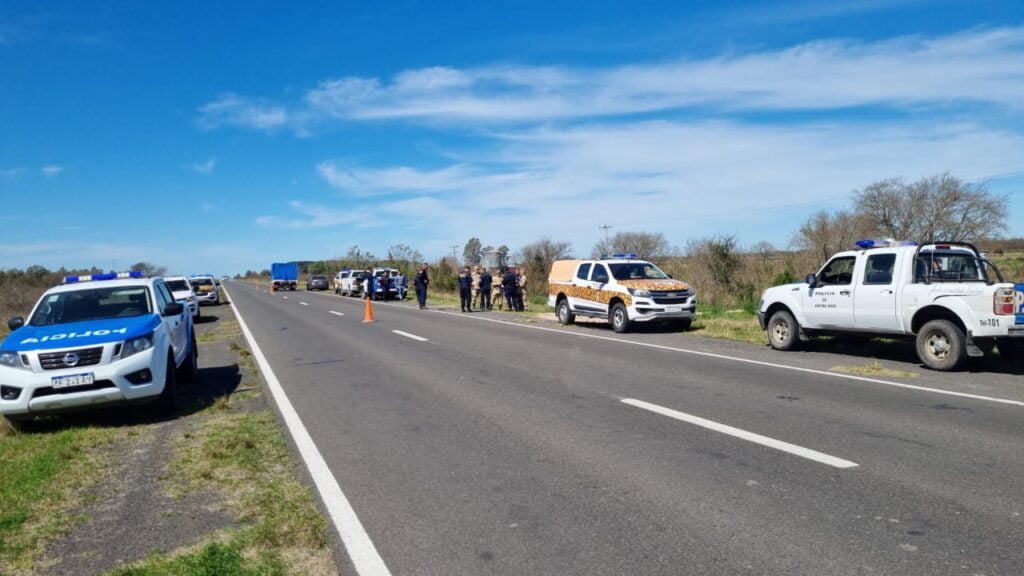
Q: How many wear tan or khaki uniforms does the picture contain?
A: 3